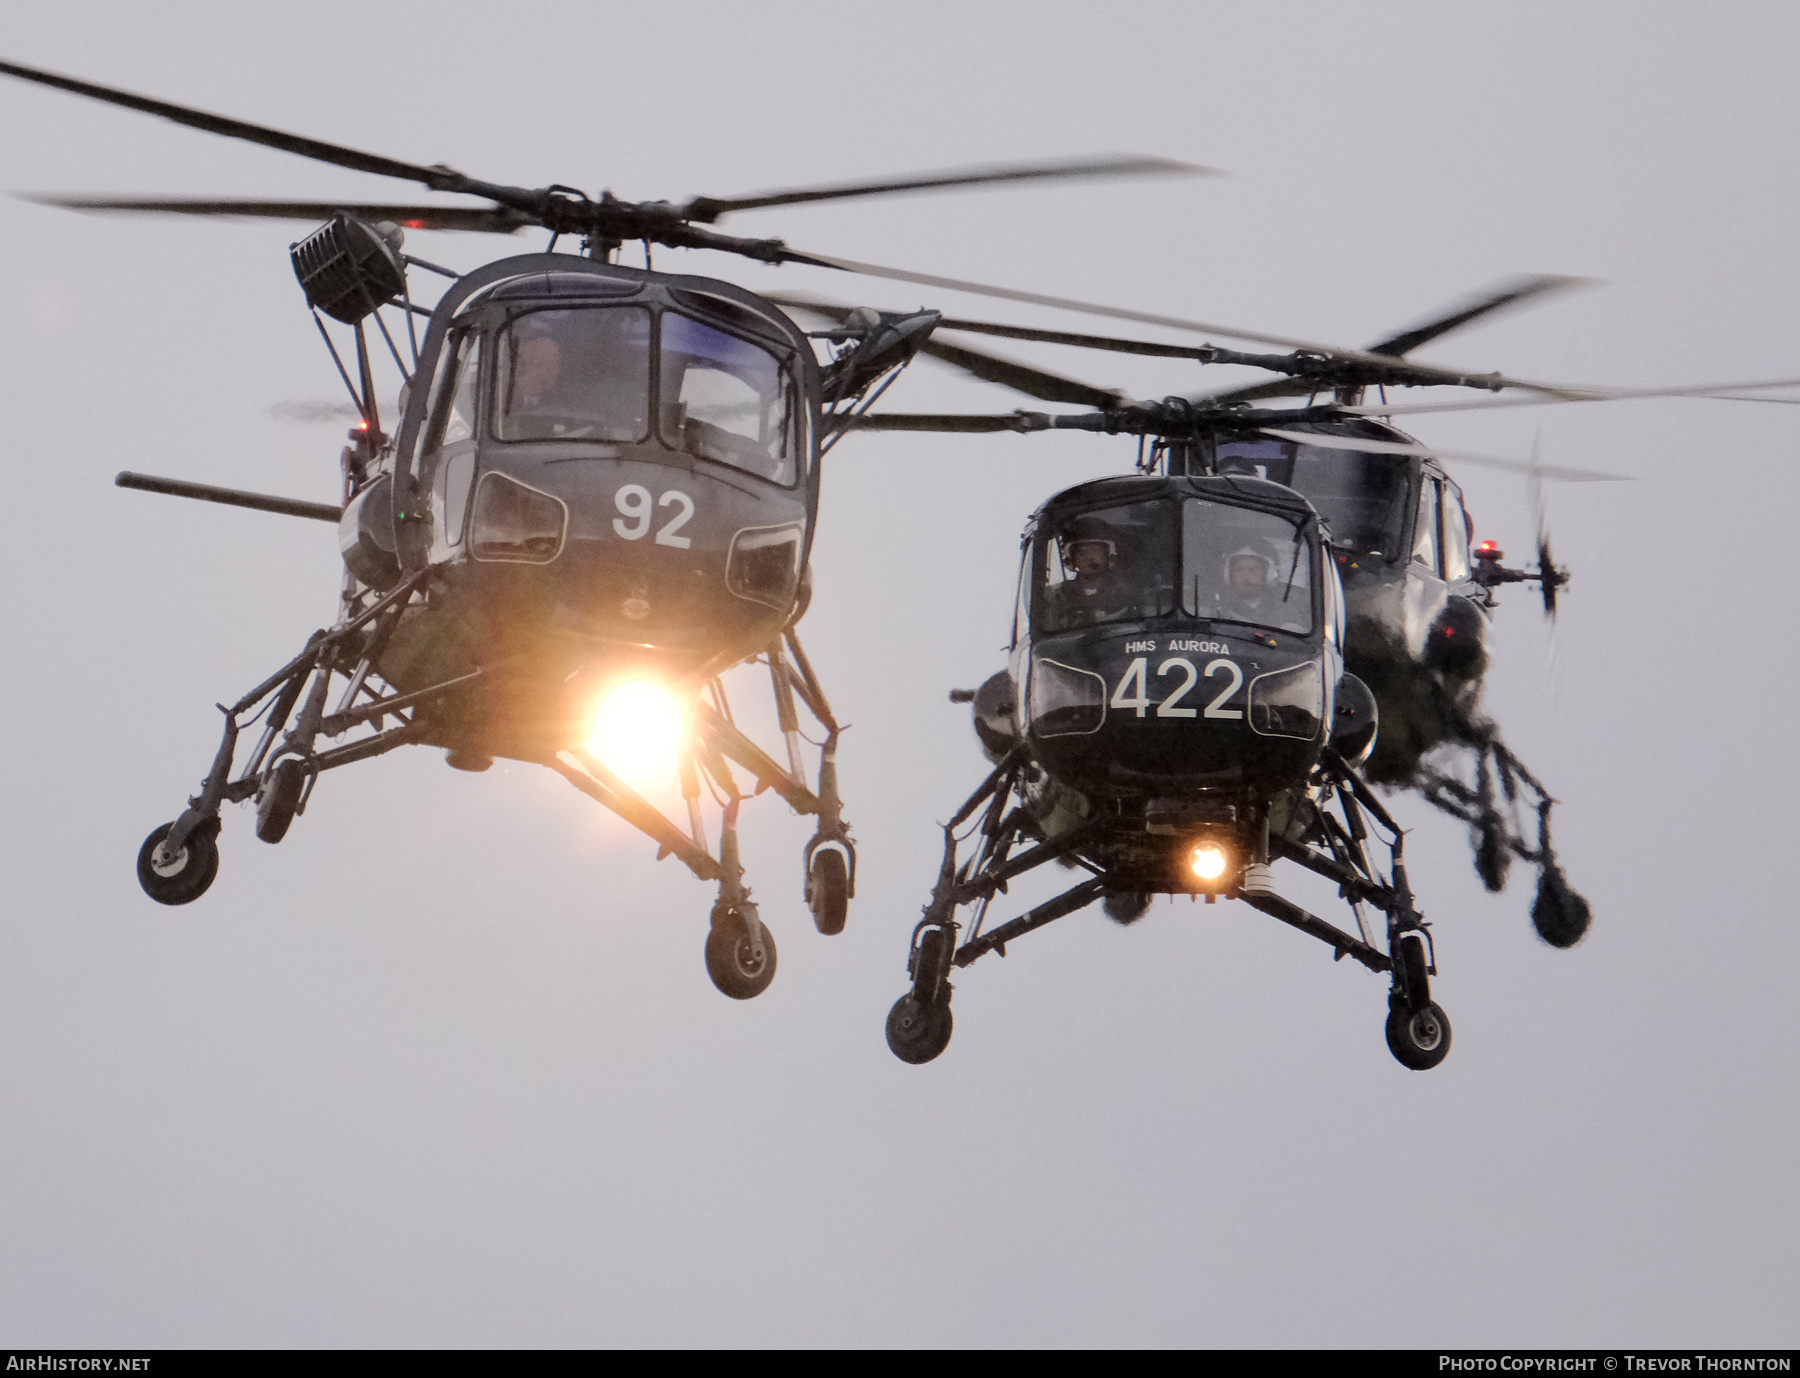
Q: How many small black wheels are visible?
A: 11